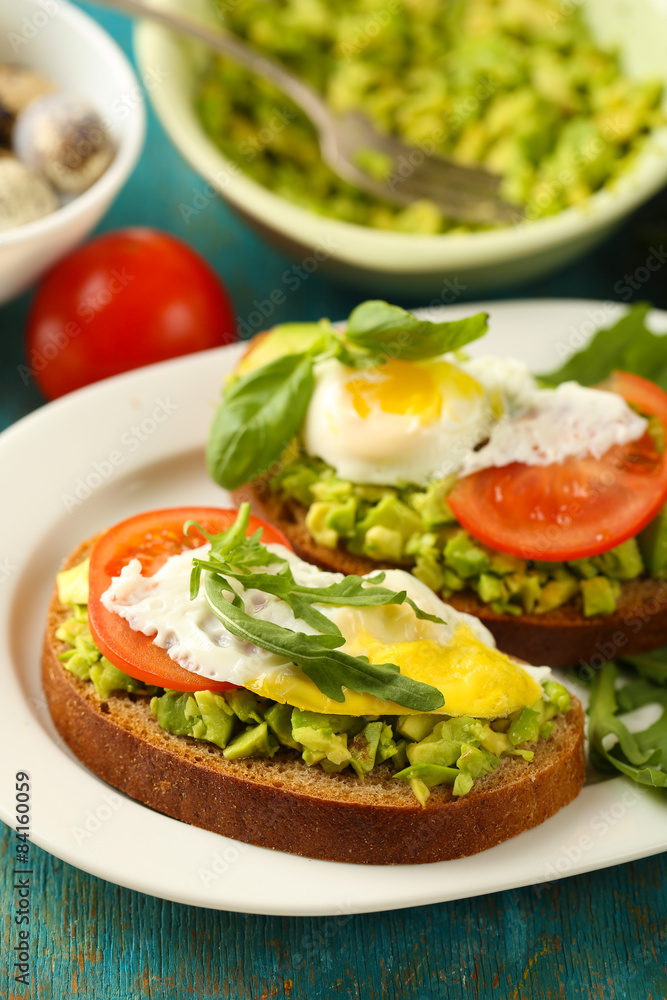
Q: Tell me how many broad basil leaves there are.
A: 2